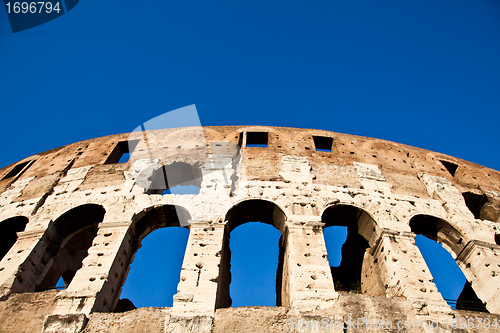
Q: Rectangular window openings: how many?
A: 5